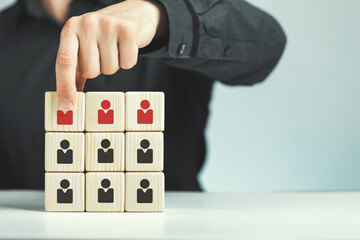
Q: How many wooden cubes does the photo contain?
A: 9